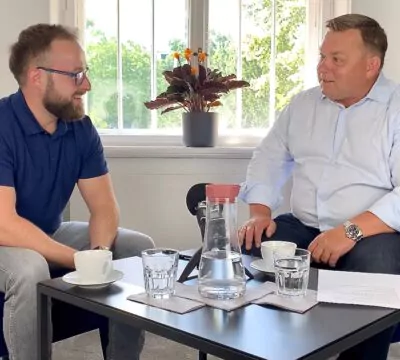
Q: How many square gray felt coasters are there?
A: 3